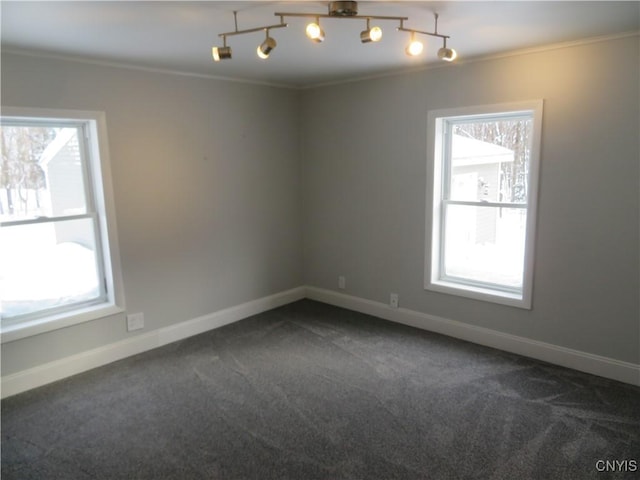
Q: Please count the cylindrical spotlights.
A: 6